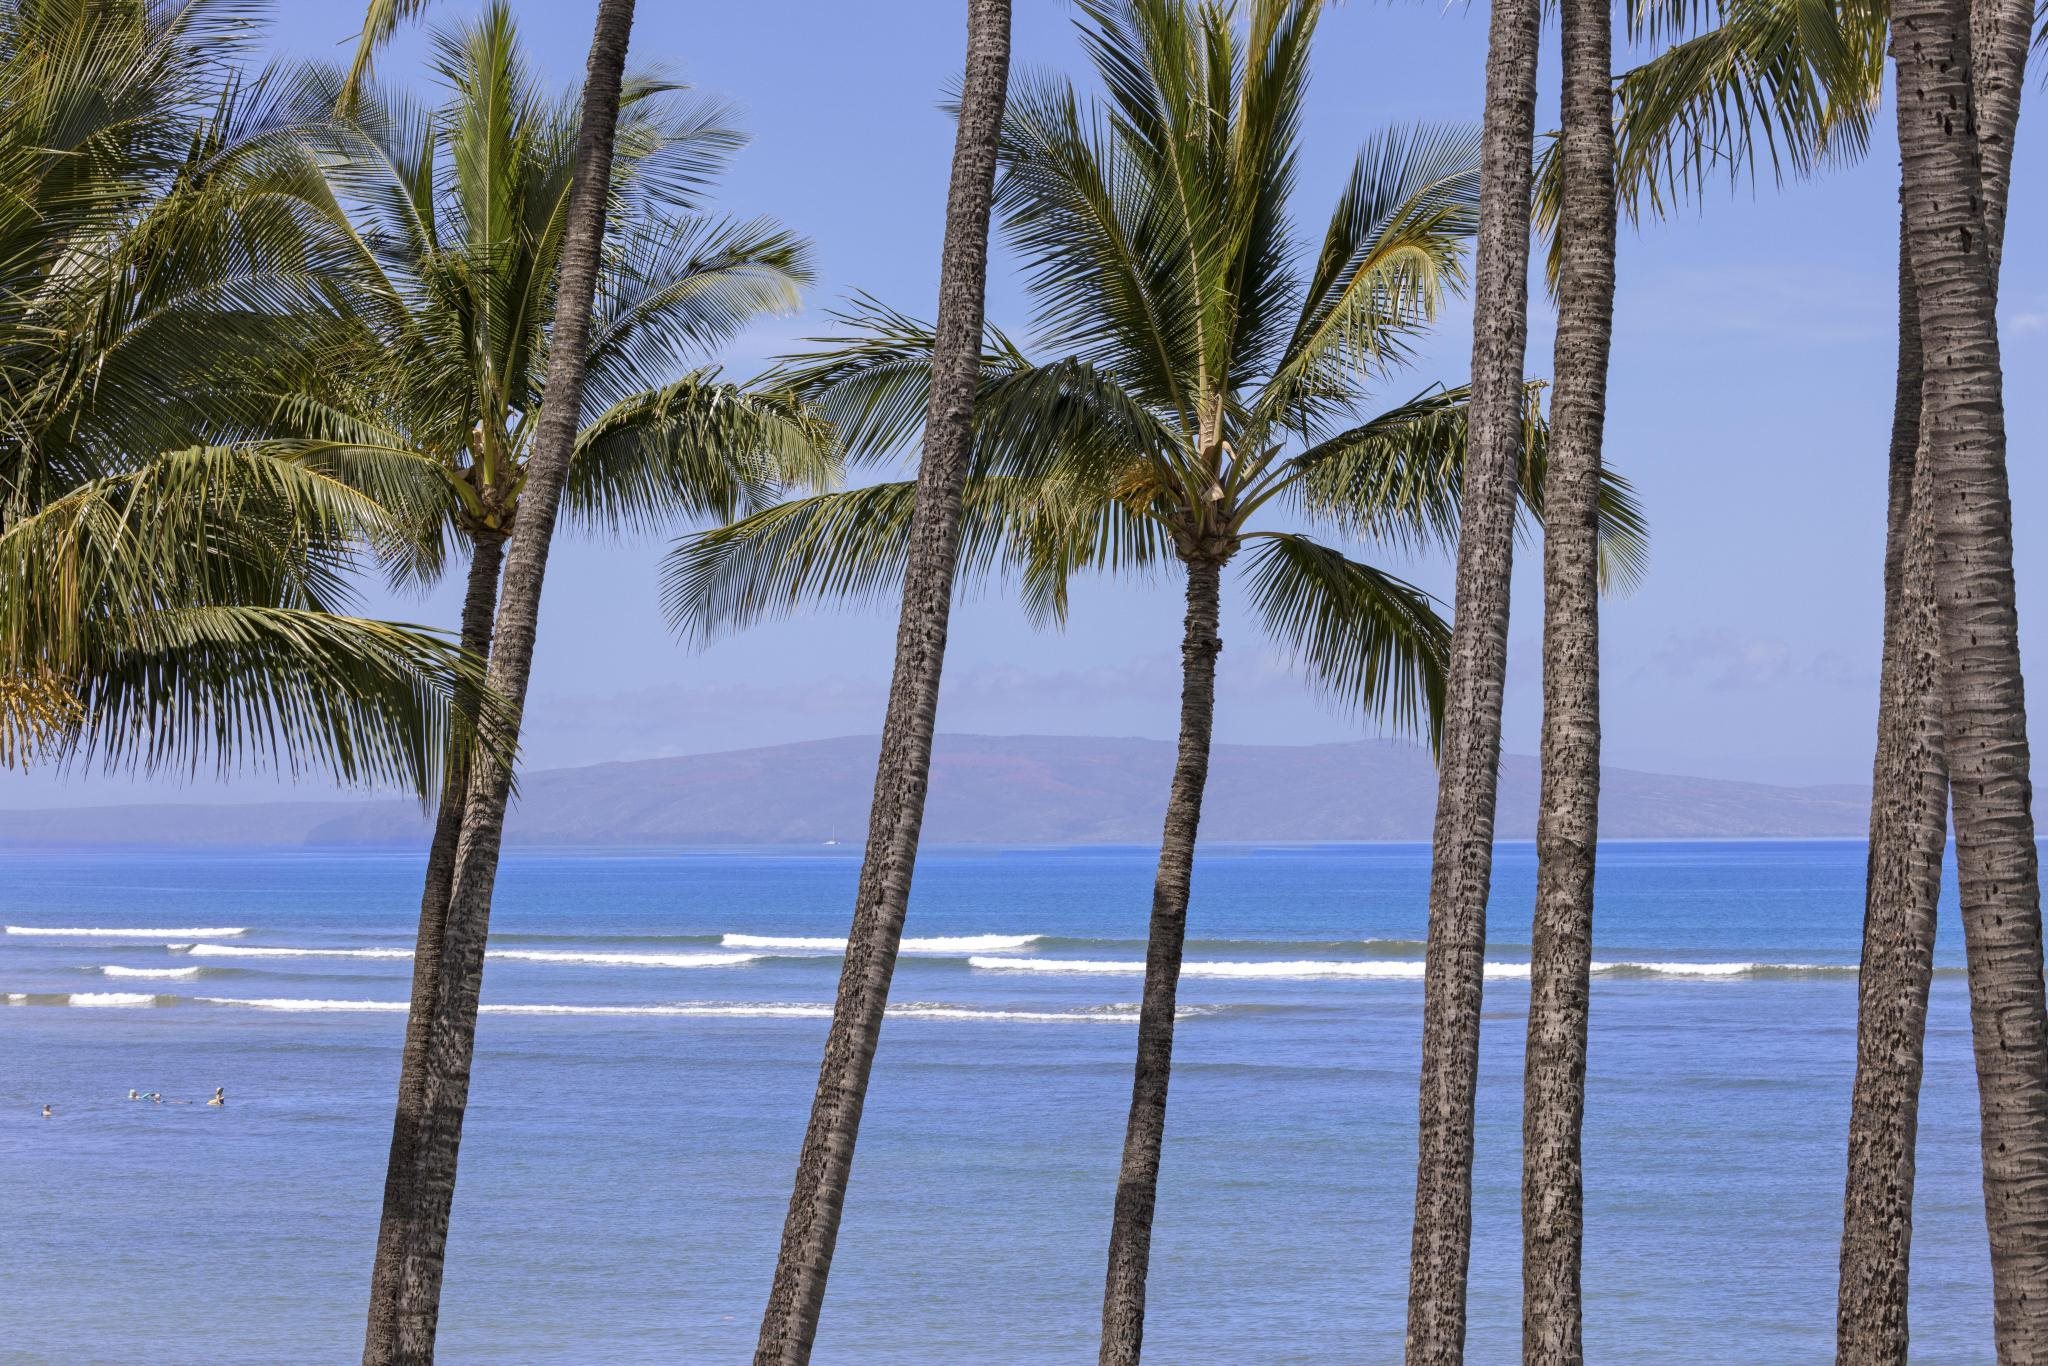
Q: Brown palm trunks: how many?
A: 8